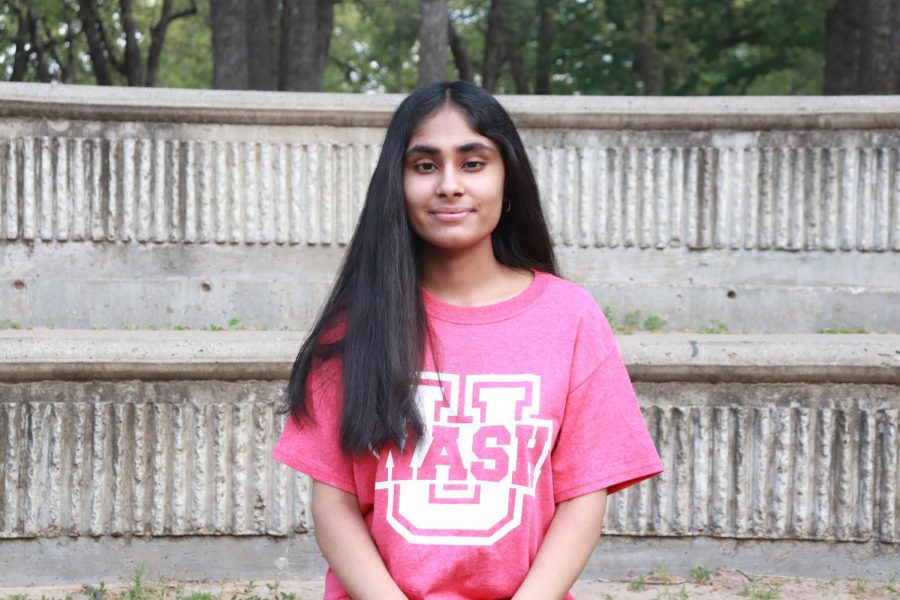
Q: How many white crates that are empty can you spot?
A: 0